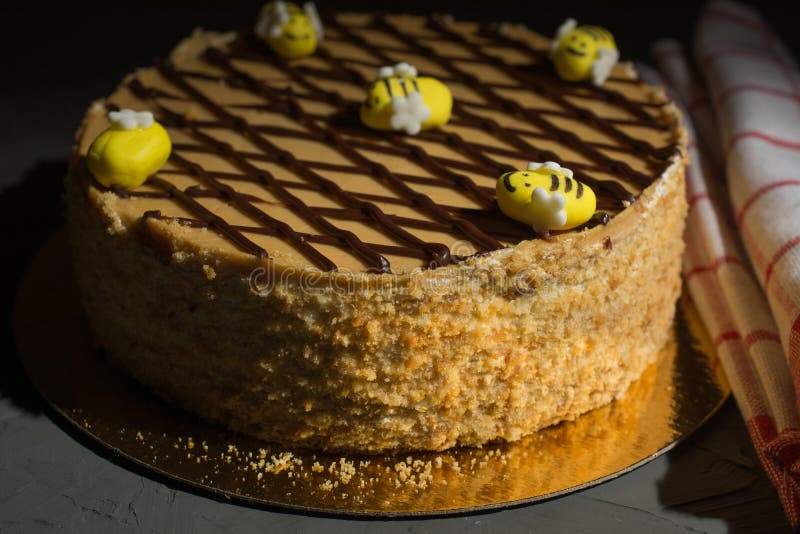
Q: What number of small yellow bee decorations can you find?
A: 5